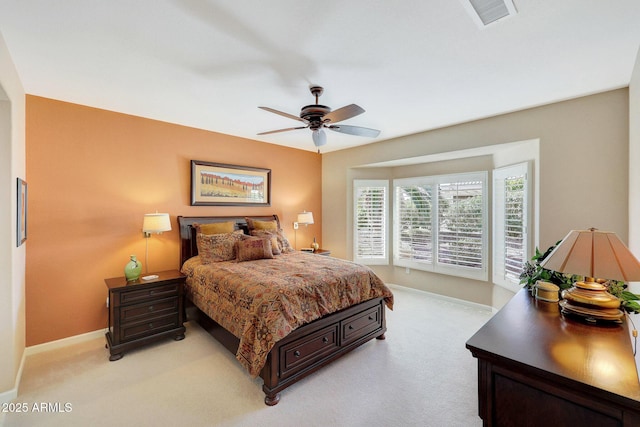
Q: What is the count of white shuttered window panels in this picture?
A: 4